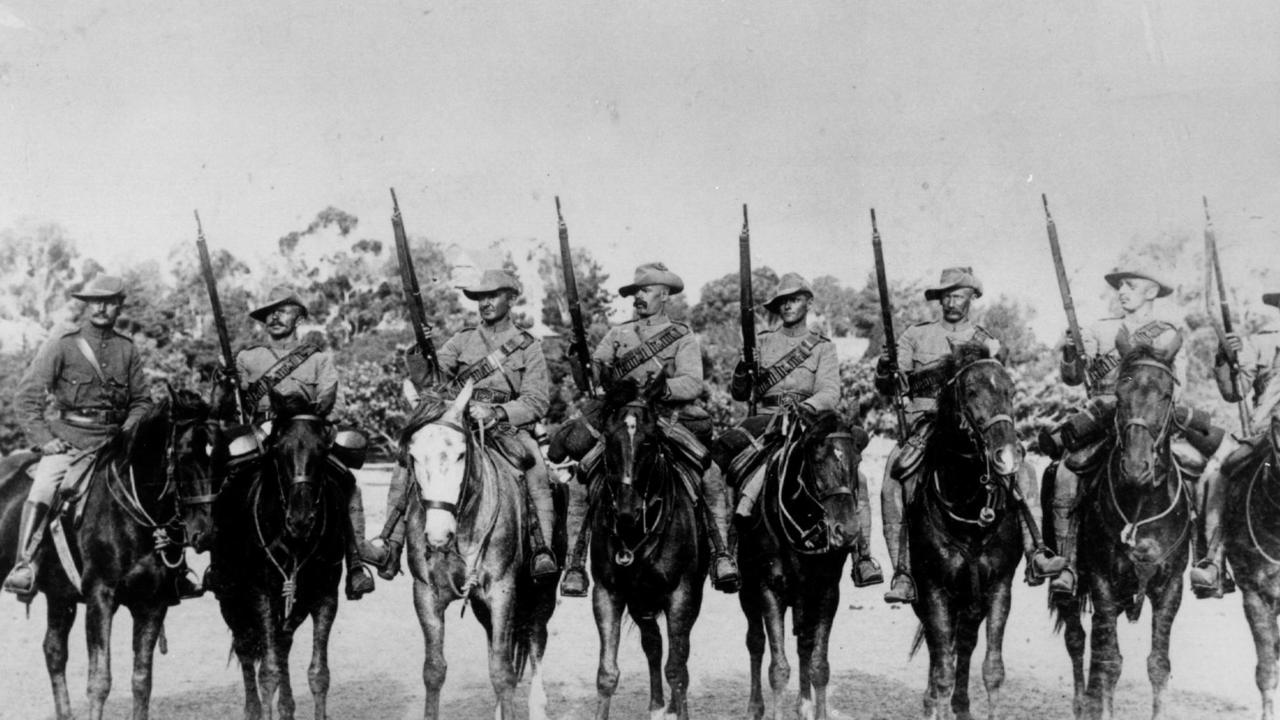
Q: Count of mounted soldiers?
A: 8